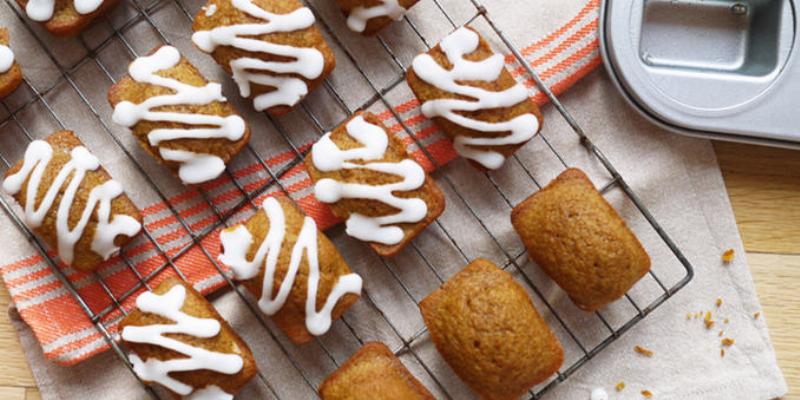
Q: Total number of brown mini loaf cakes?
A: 13